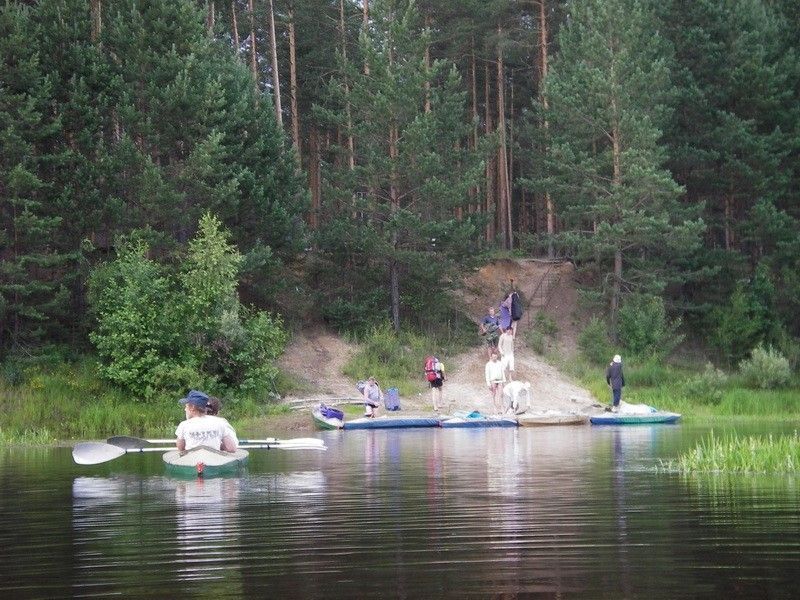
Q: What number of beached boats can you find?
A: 5